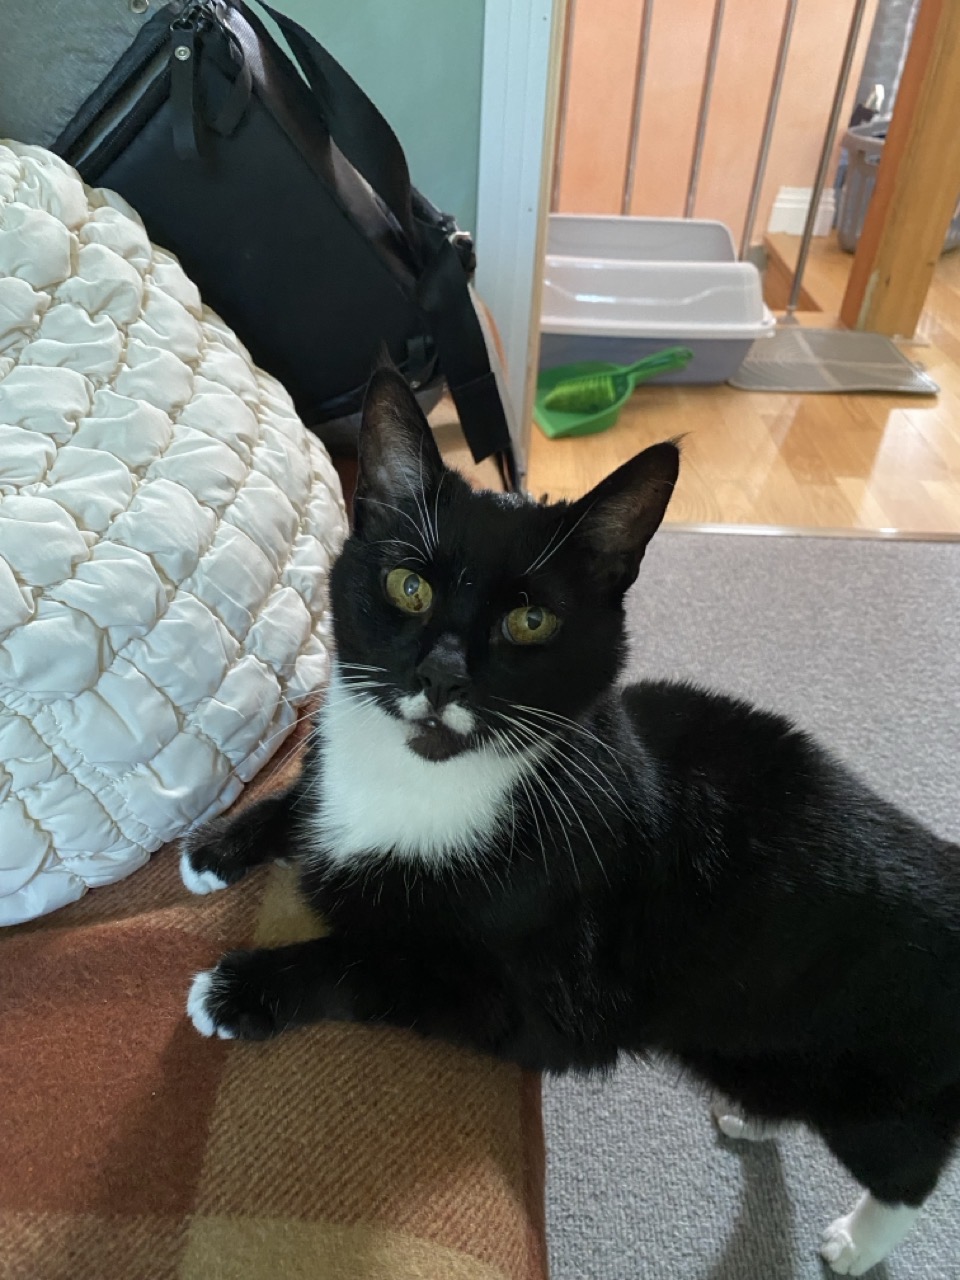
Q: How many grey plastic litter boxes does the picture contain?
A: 1